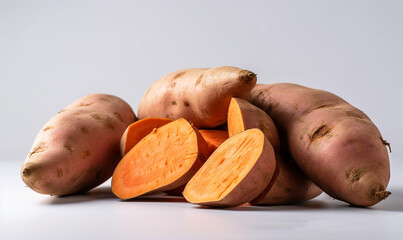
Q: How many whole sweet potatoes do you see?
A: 3